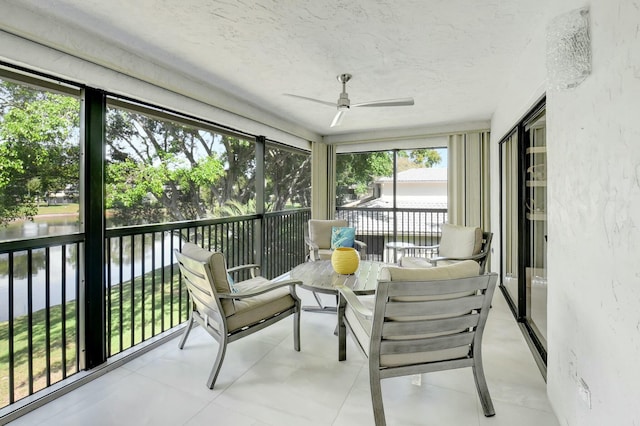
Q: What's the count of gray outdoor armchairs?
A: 4